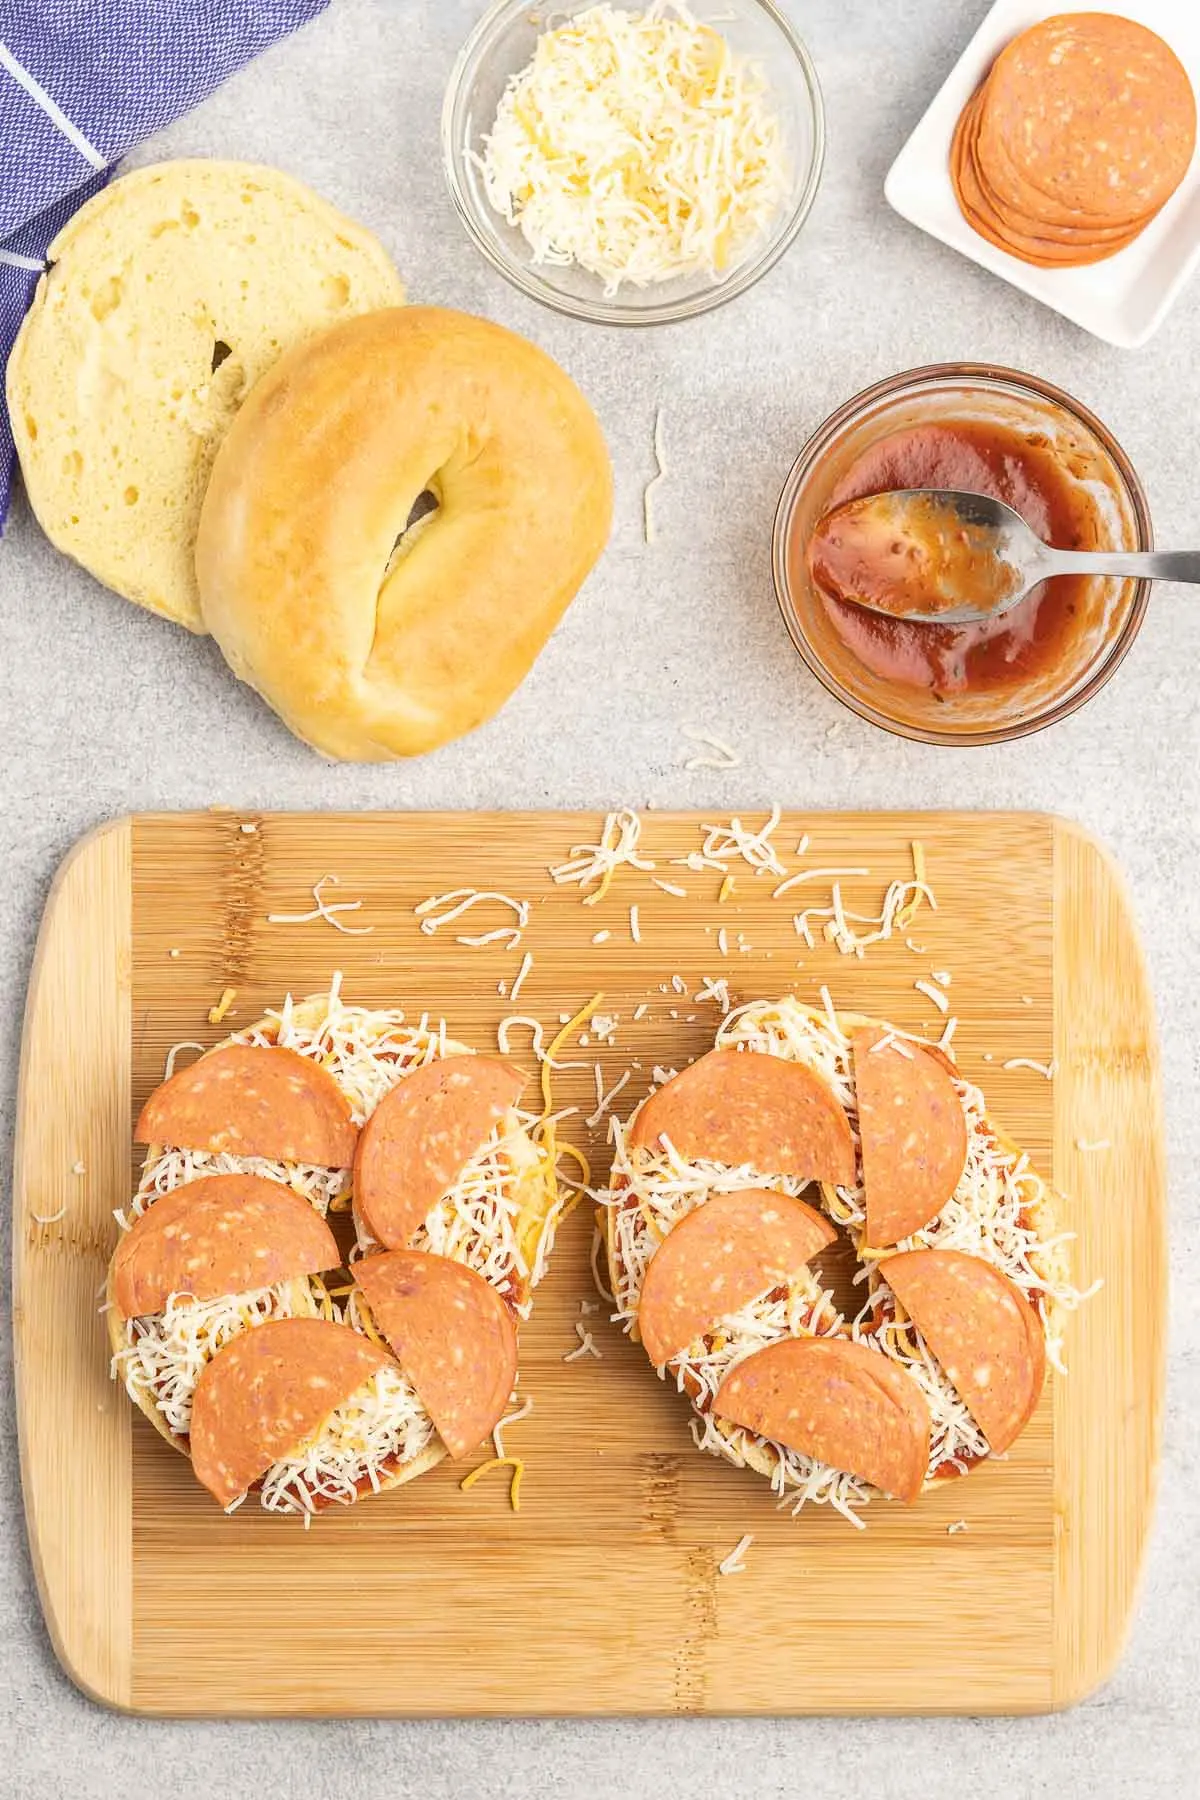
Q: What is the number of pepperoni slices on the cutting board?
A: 10